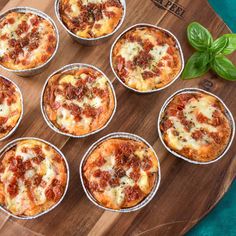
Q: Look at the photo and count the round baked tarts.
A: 8